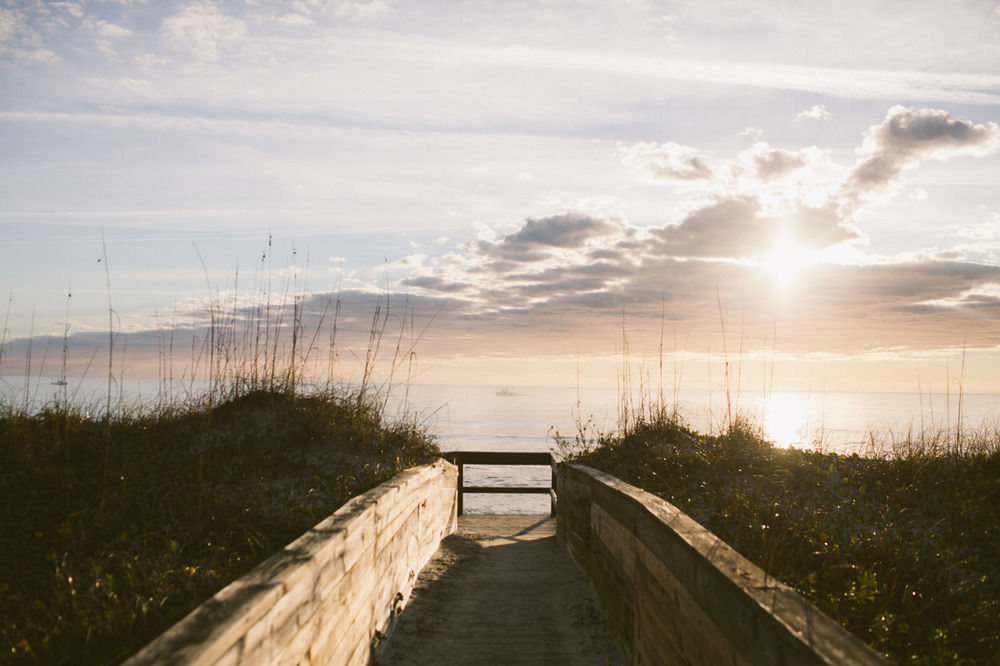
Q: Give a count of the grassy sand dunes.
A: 2